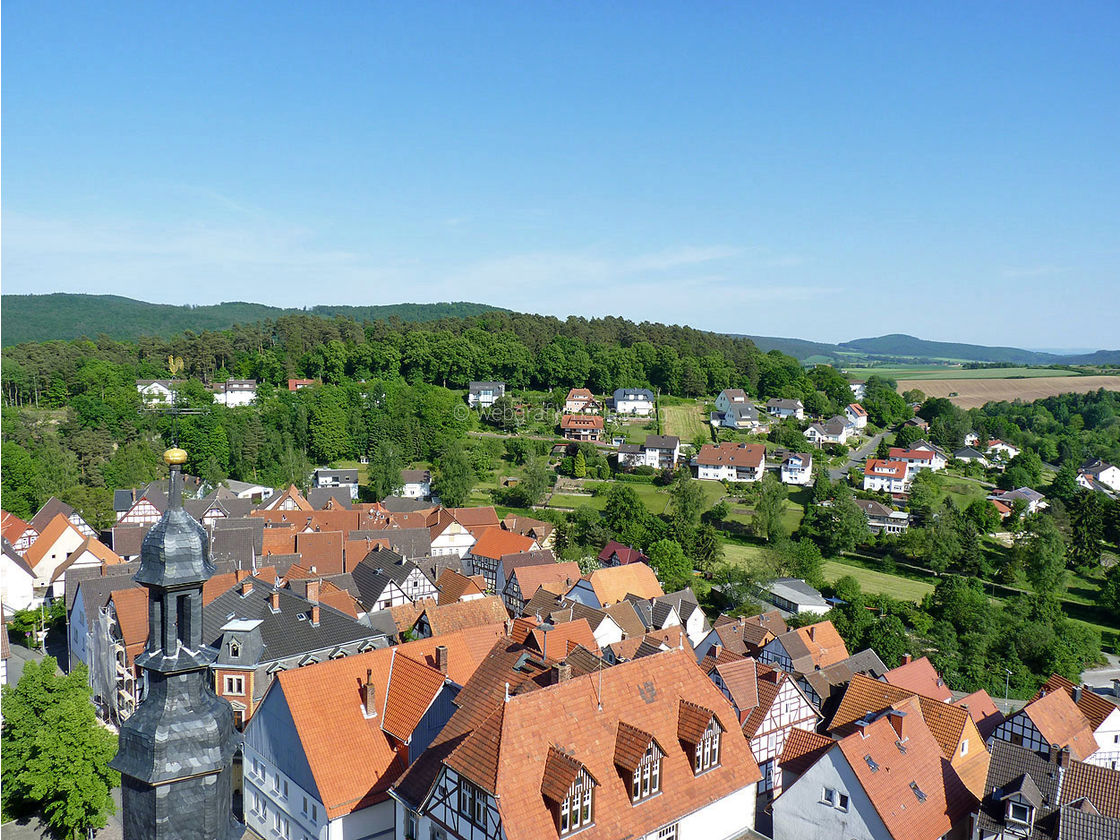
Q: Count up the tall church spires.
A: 1